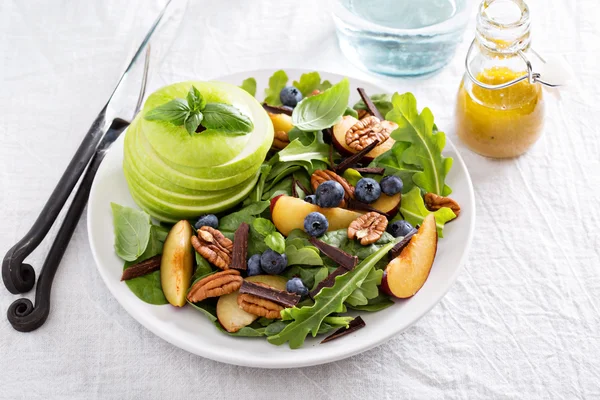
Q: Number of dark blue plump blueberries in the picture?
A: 11